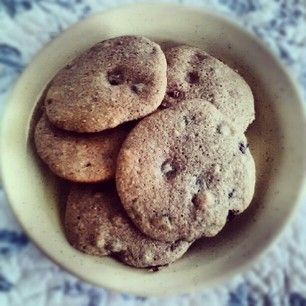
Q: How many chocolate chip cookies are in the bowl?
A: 5